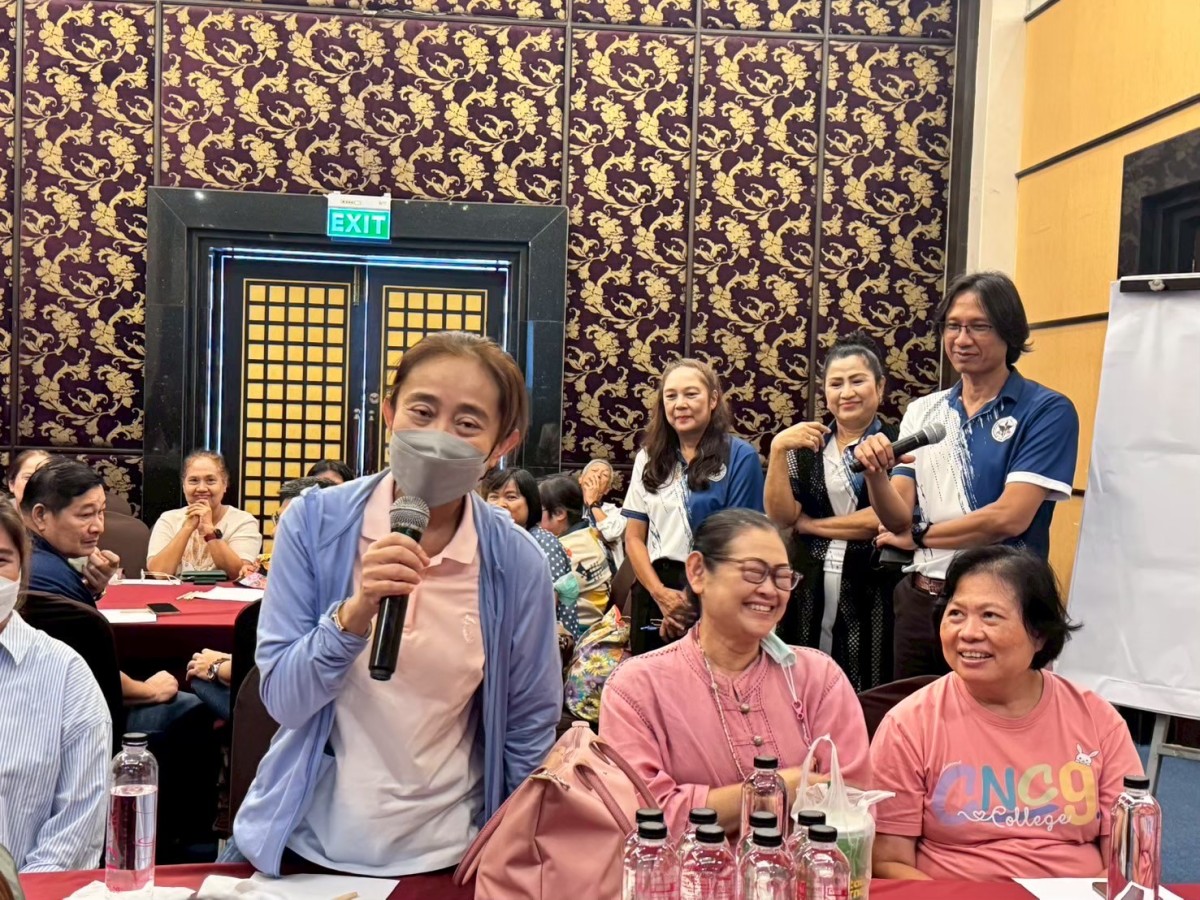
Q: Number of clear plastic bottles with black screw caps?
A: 11